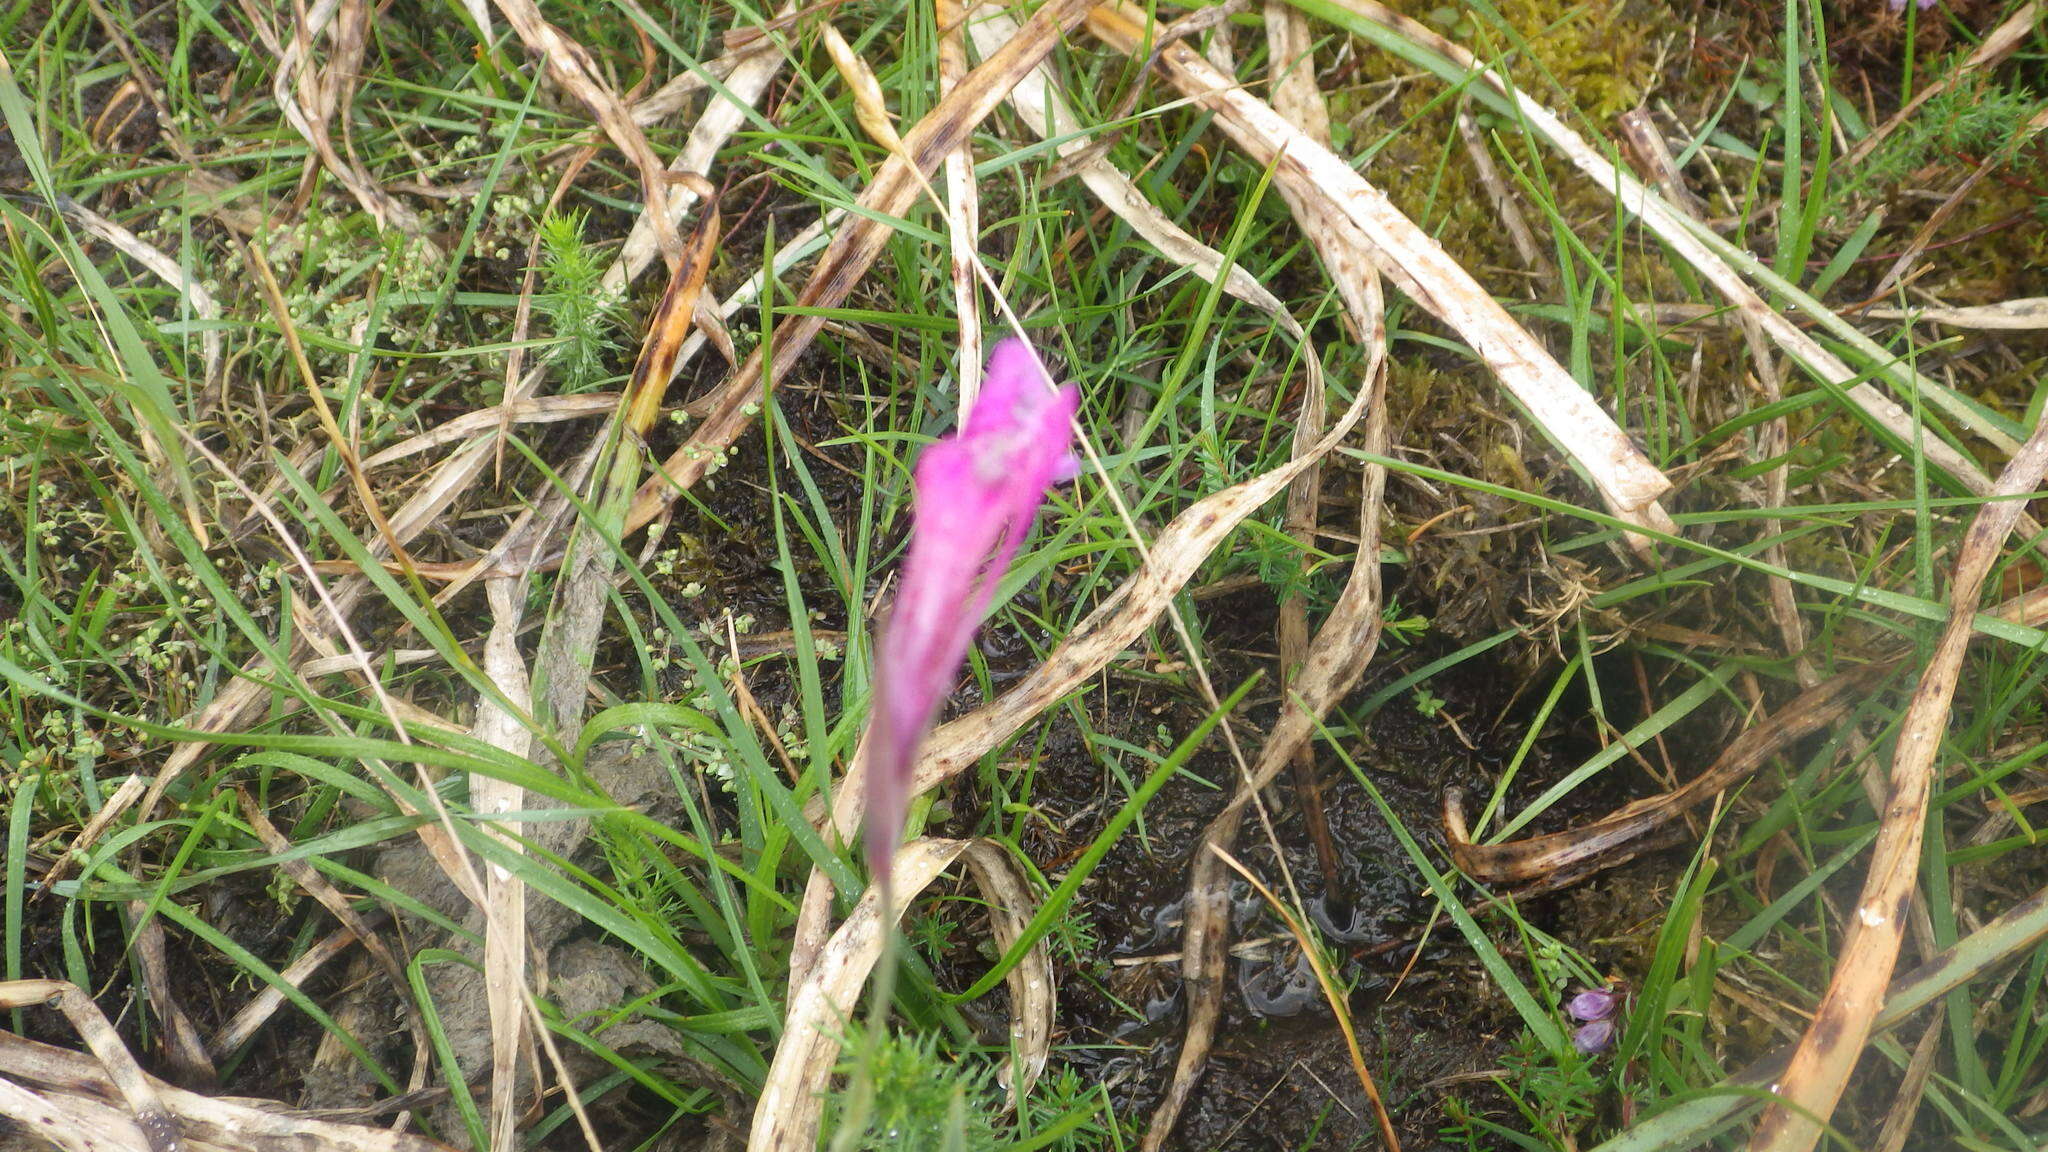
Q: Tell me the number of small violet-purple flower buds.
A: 2